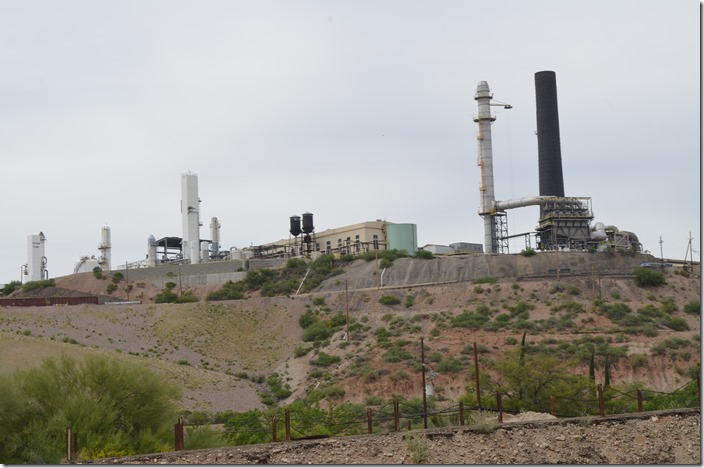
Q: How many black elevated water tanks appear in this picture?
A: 2